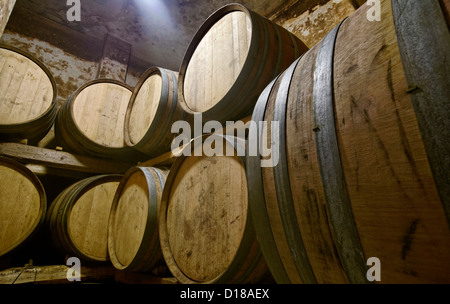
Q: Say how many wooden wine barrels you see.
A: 9